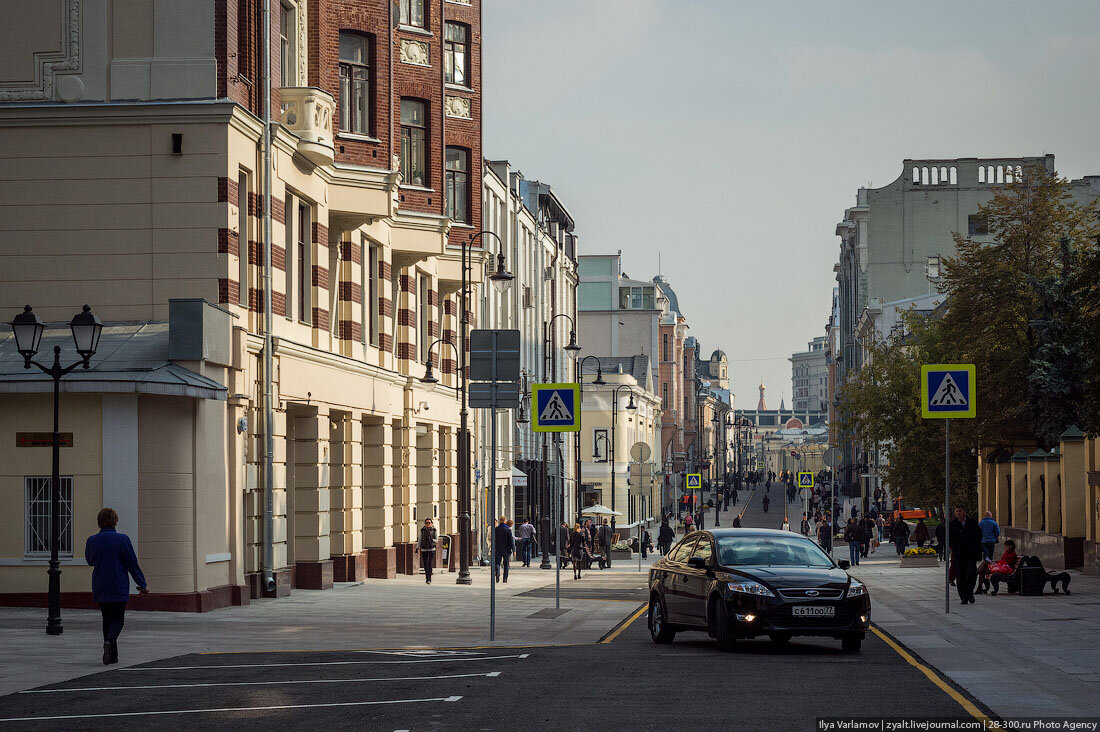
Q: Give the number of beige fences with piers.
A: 1